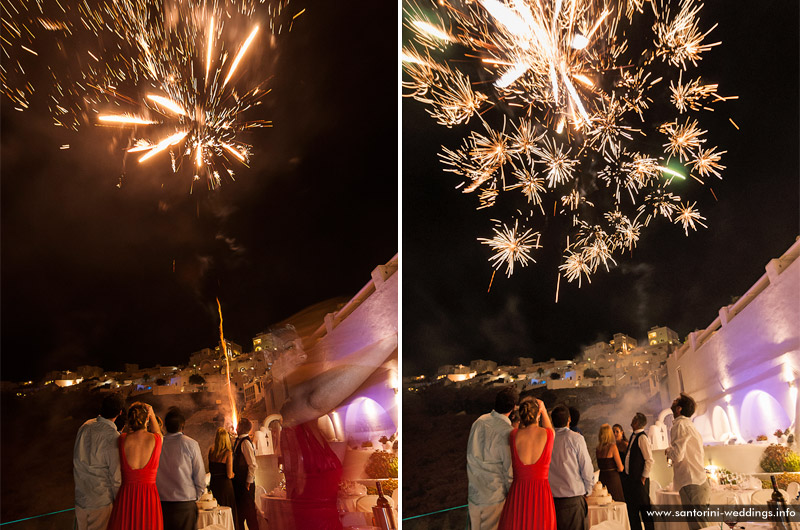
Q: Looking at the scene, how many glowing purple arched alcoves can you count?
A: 2